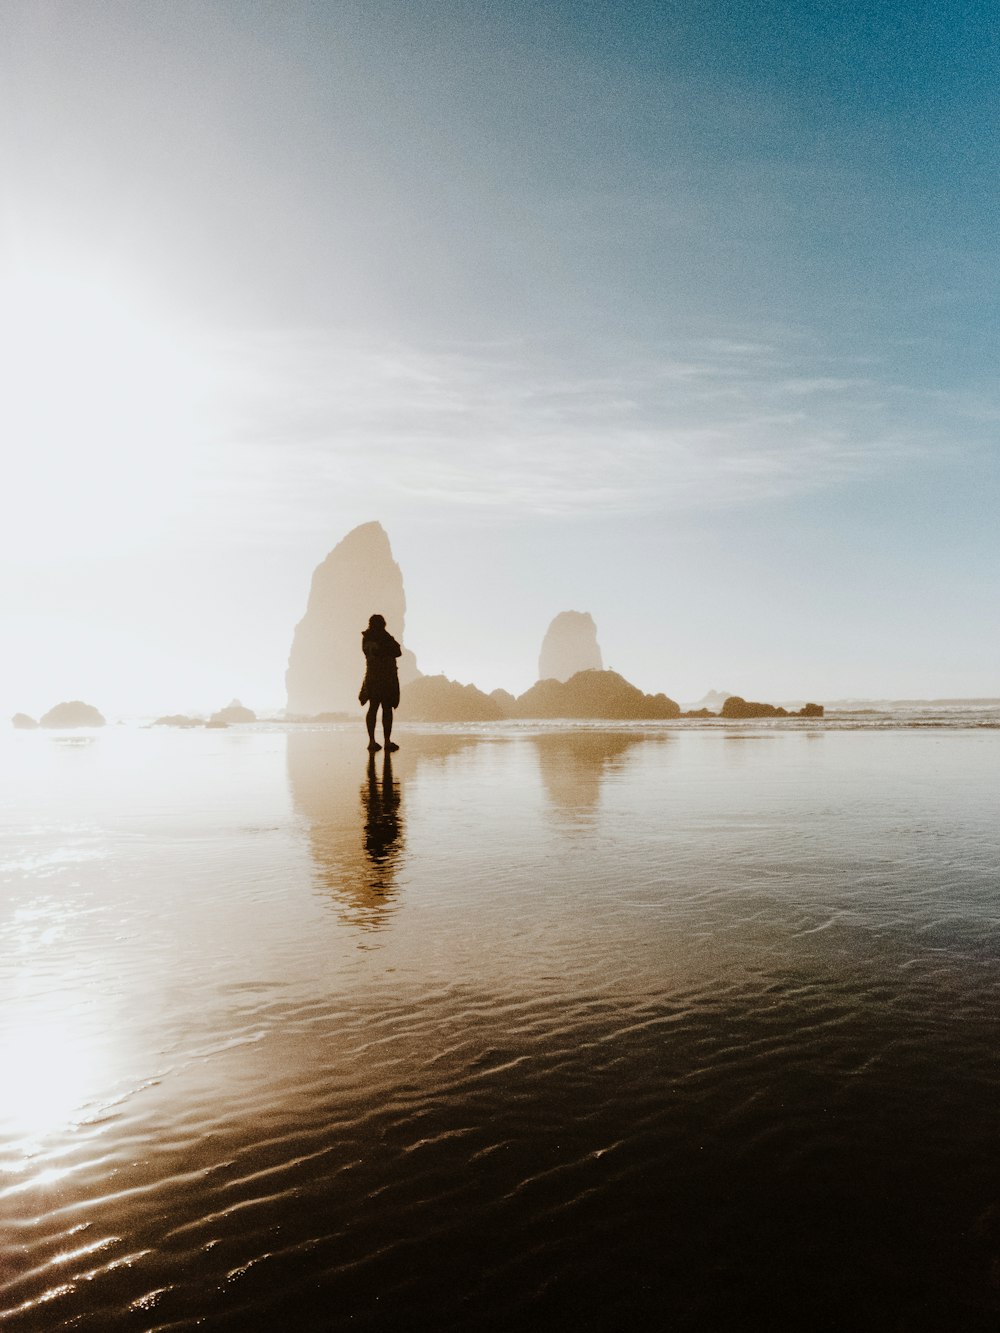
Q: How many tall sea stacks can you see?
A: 2